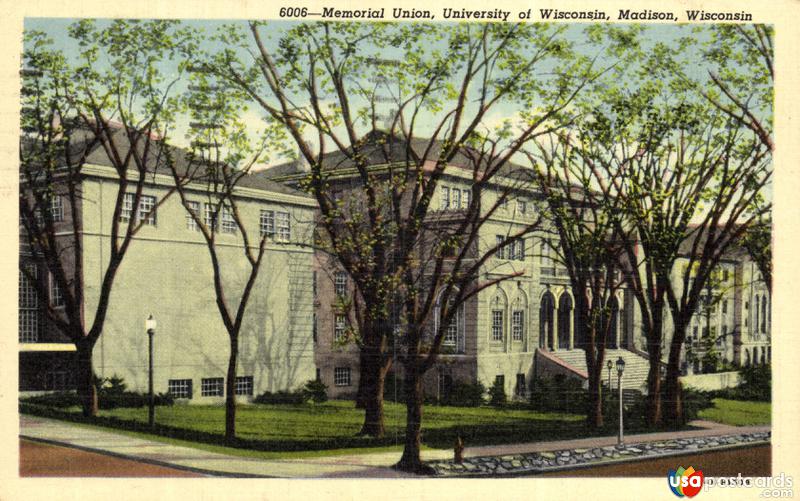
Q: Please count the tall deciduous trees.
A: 7